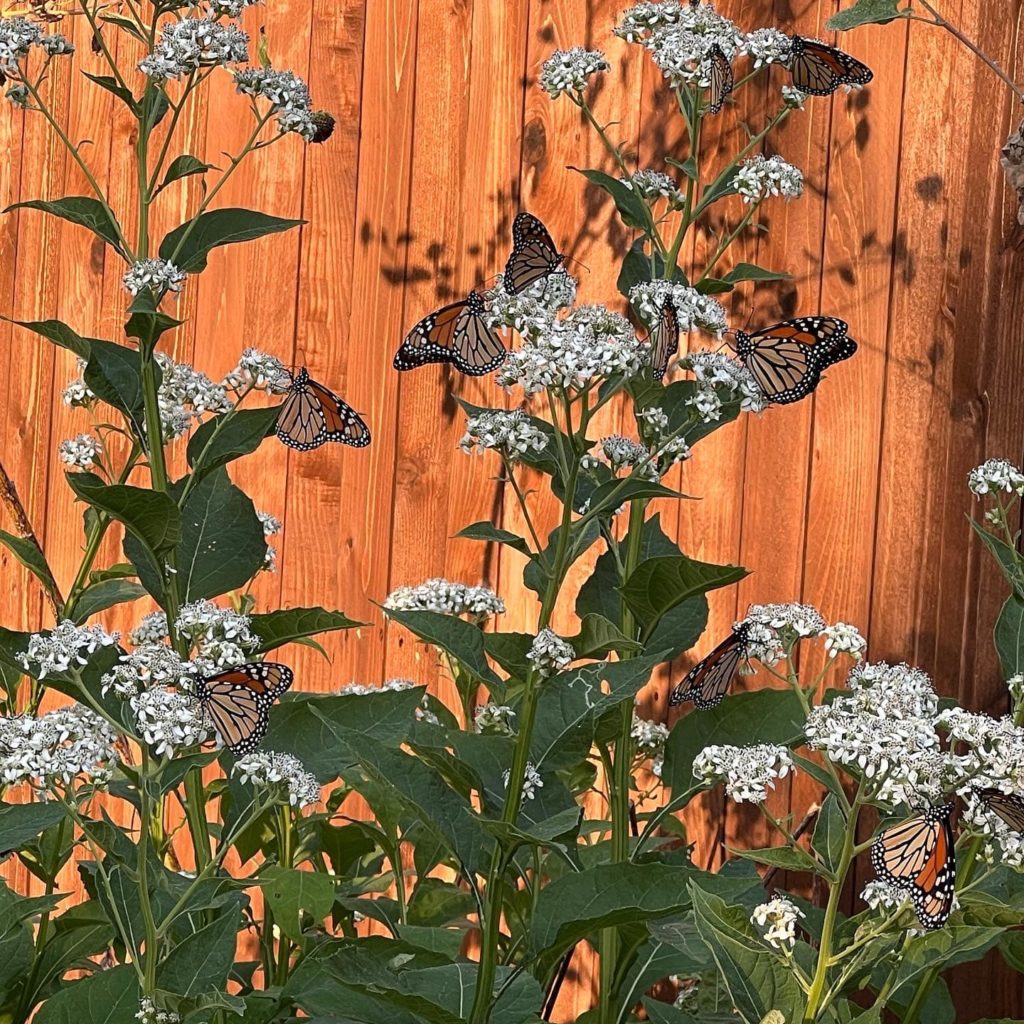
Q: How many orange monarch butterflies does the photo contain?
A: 11